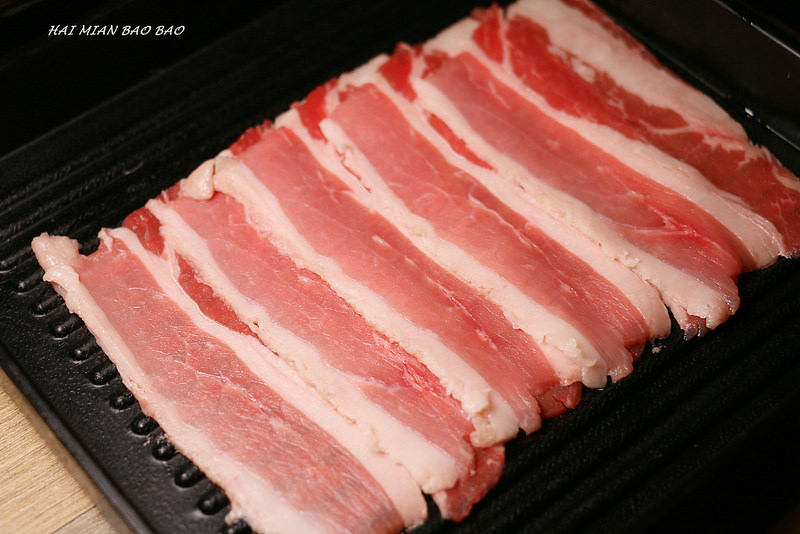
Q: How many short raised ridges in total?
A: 12